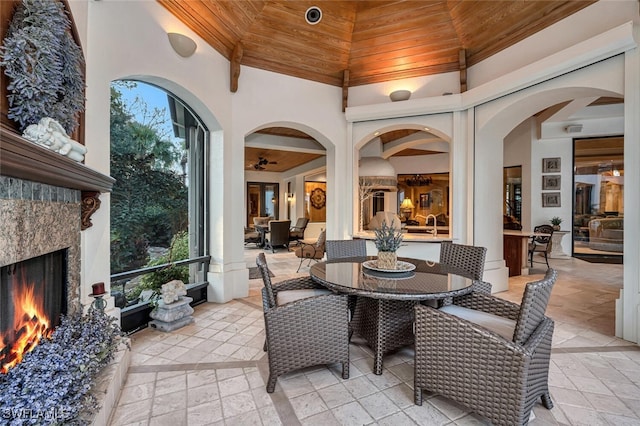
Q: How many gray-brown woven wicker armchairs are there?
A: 4